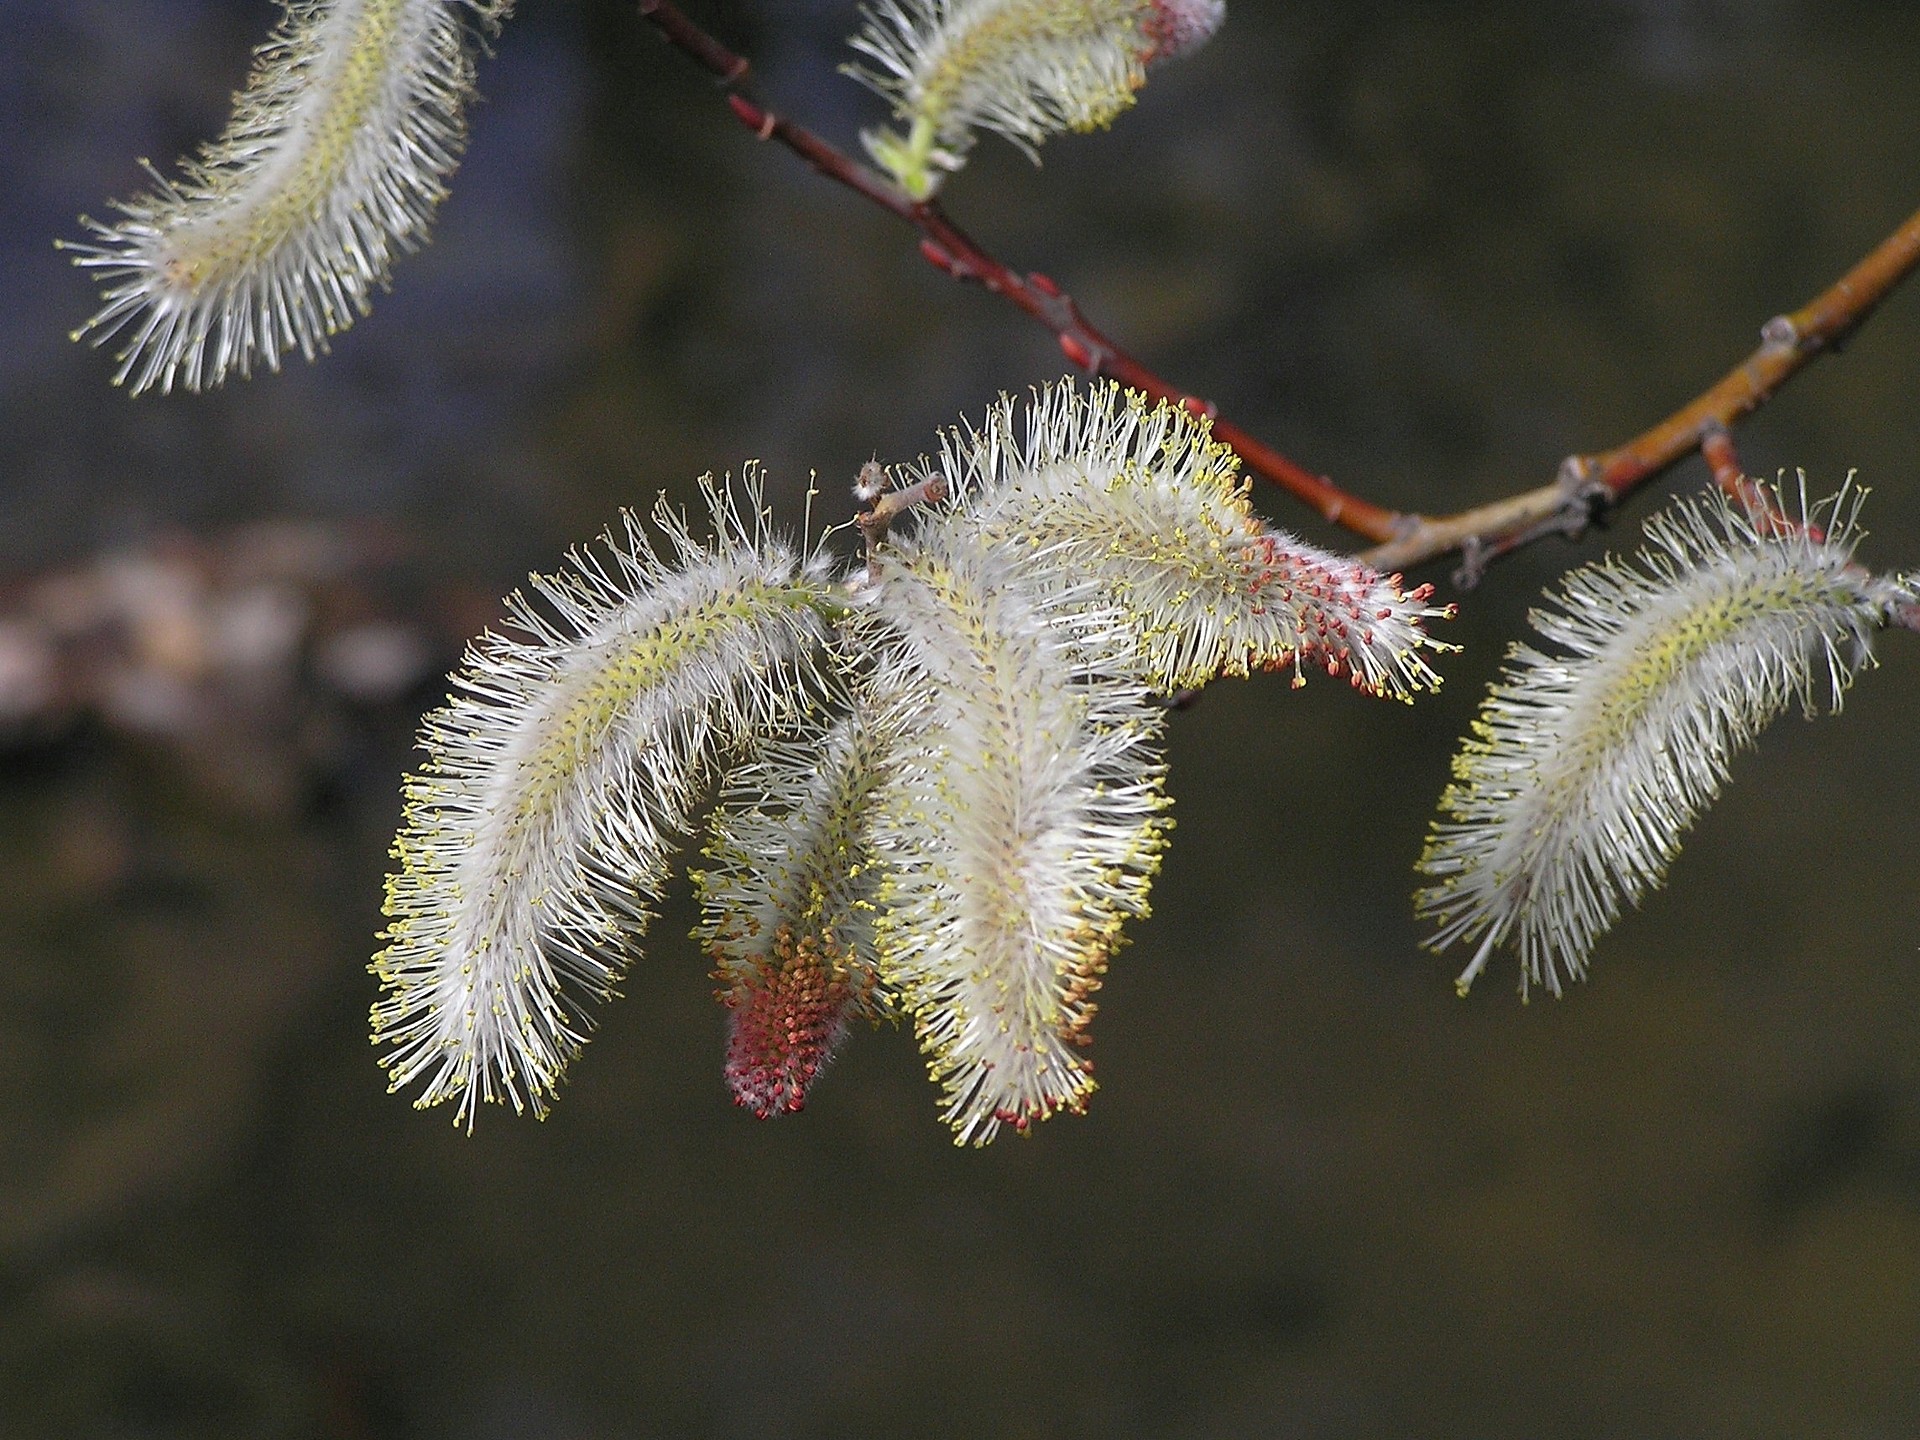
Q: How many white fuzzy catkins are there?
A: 7